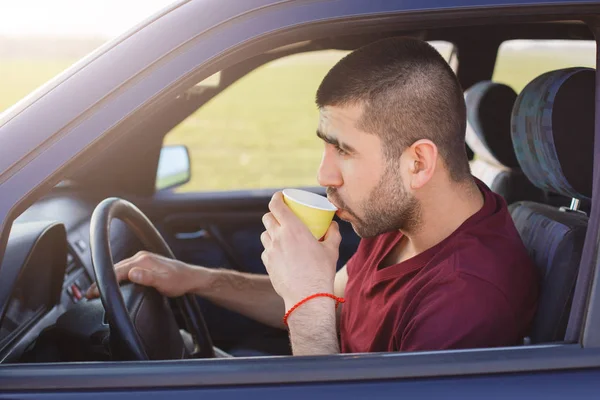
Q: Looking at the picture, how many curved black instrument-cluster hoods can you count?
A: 1